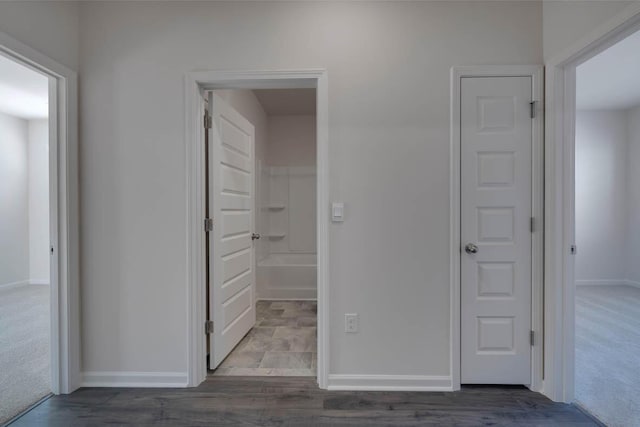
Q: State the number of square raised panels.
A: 5